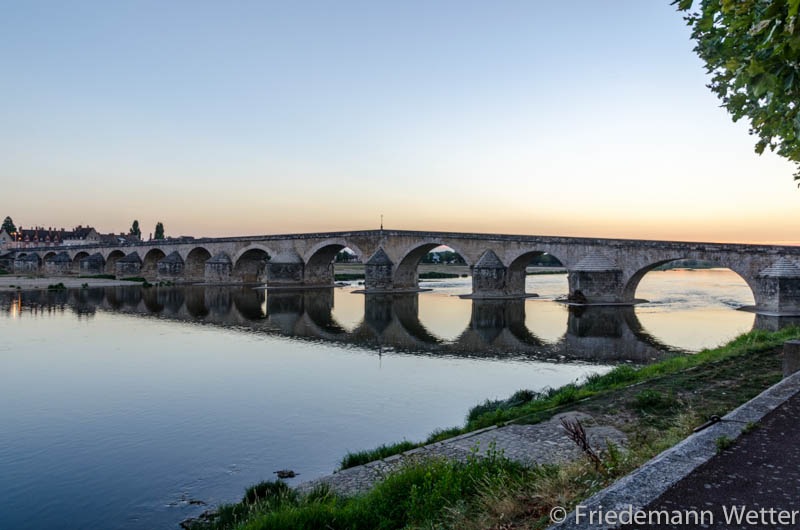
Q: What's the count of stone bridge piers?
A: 11